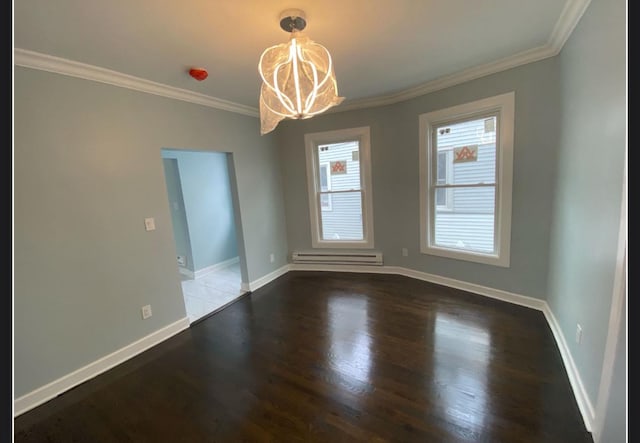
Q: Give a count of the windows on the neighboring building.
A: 2